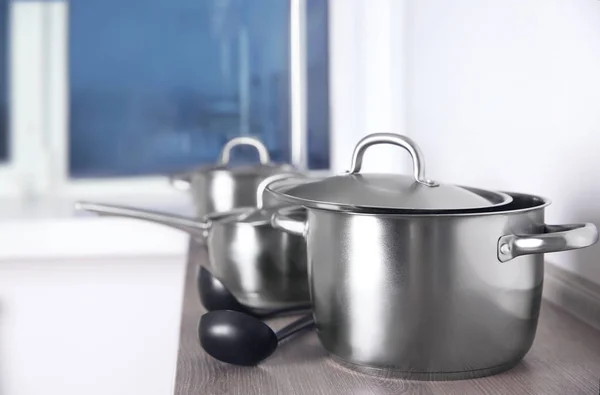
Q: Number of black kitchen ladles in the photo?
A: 2